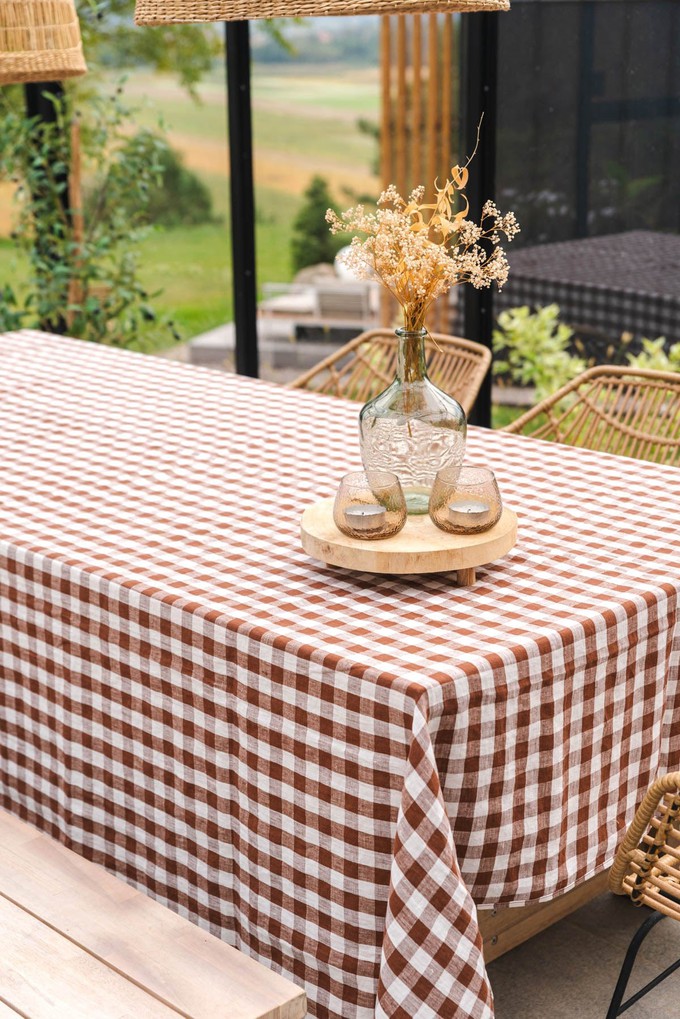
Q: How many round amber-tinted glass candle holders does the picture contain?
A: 2